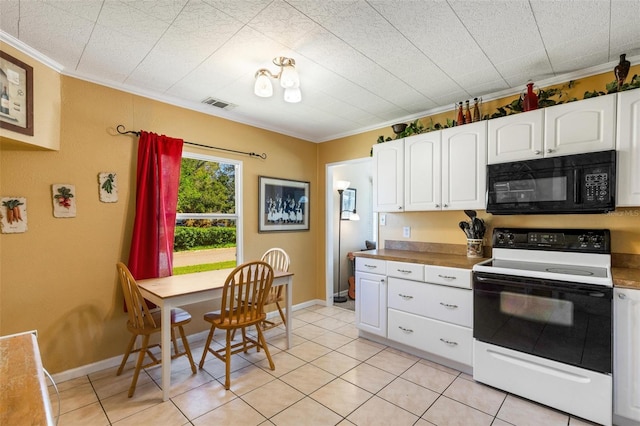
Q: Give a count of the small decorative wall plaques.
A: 3